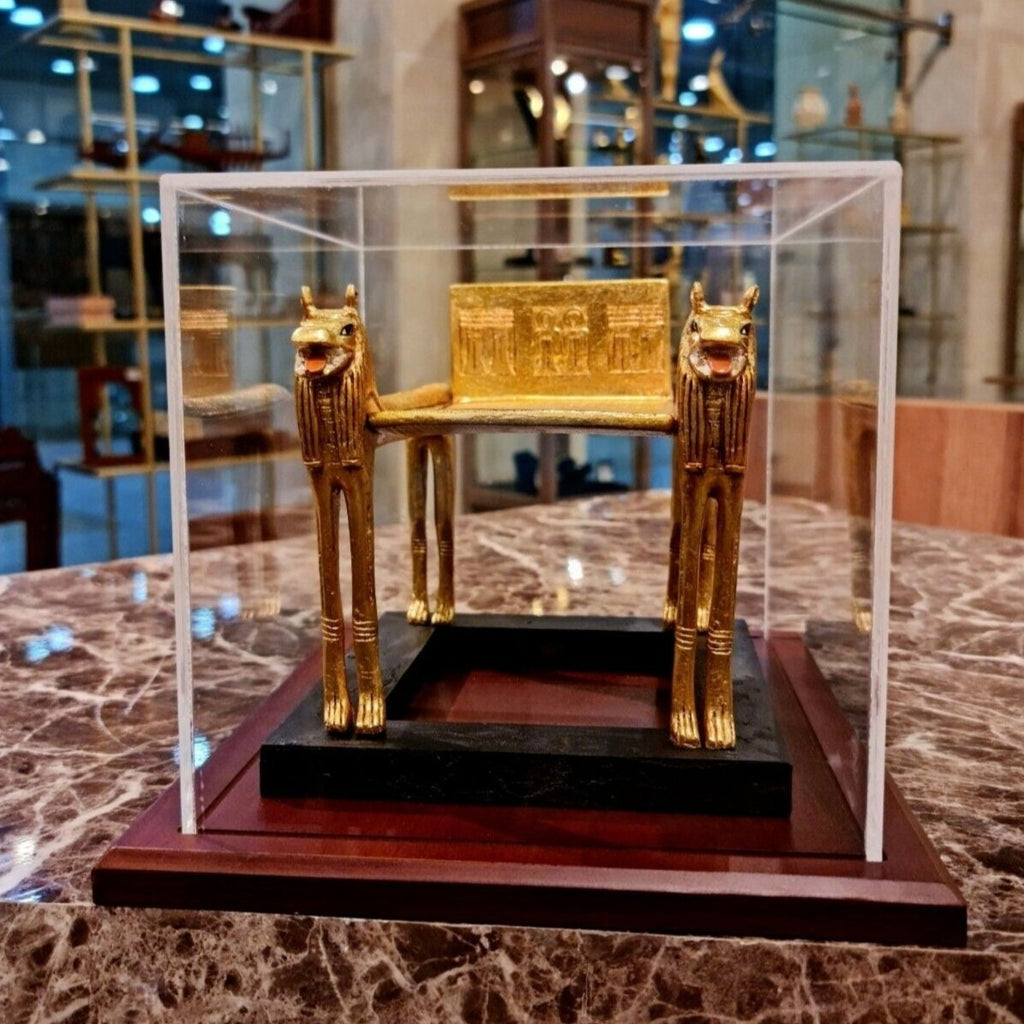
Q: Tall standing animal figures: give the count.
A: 2